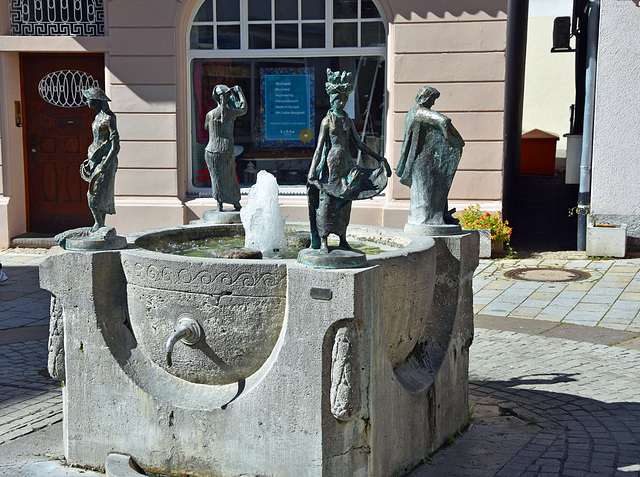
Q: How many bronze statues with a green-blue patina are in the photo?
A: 4